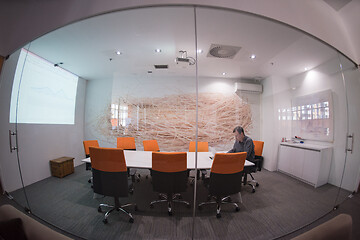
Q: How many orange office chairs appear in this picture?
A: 8